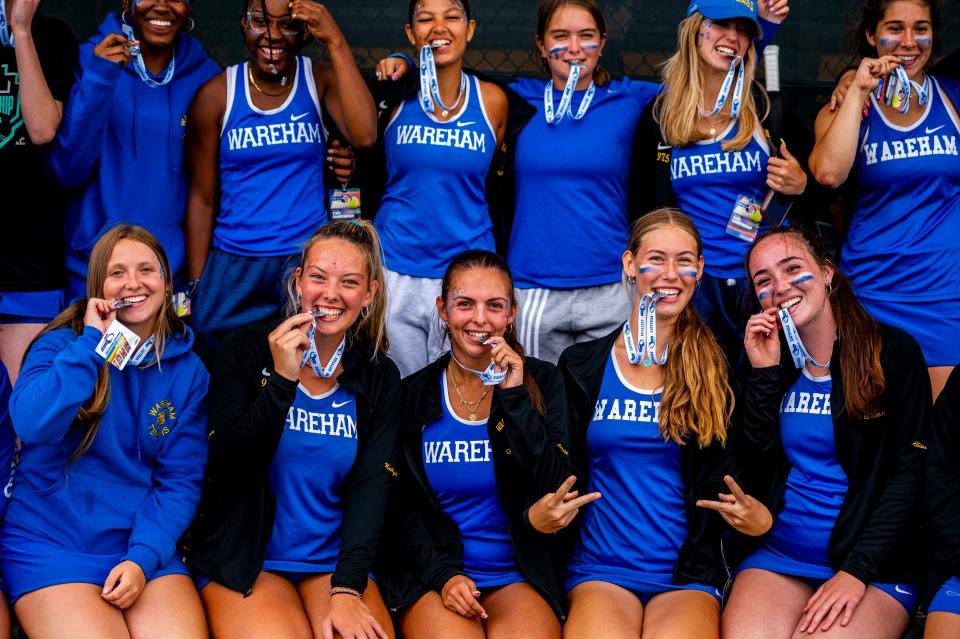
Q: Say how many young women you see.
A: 11